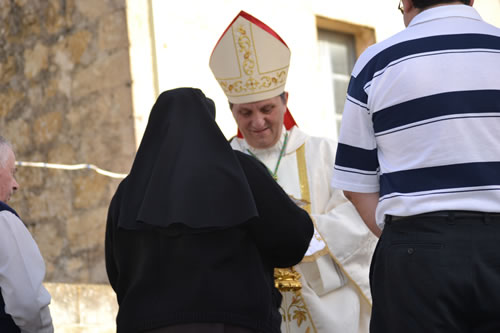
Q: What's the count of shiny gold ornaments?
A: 1